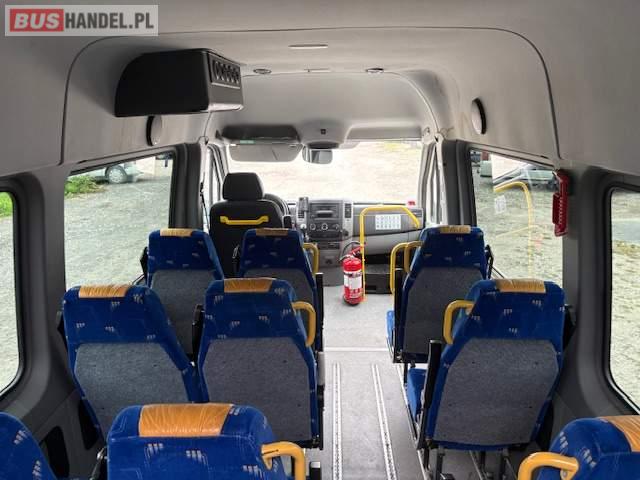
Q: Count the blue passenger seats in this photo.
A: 9